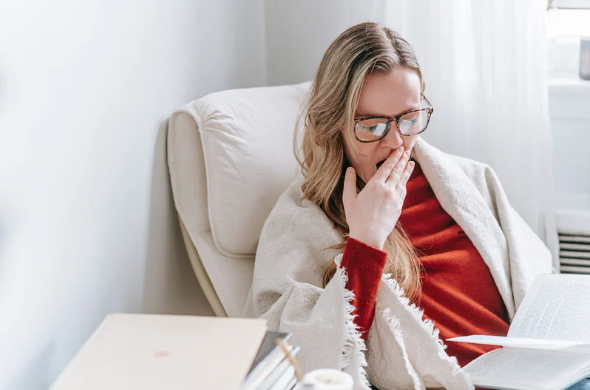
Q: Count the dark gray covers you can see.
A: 1